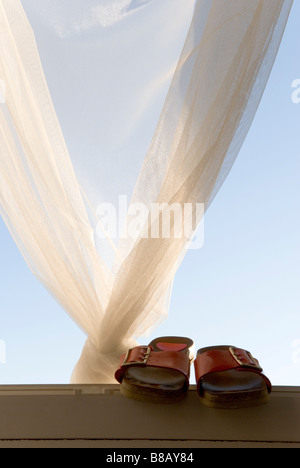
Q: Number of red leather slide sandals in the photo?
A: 2